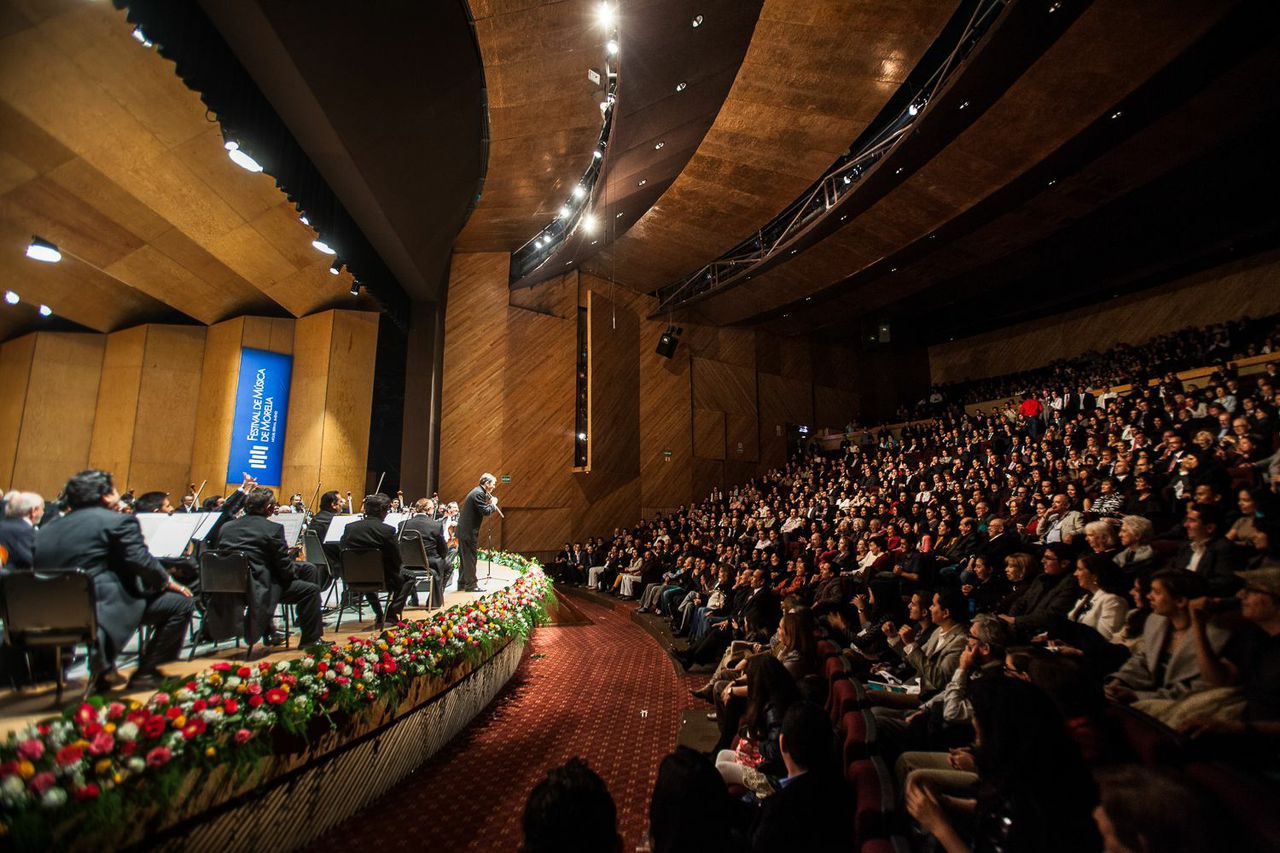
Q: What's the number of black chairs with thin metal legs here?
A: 5